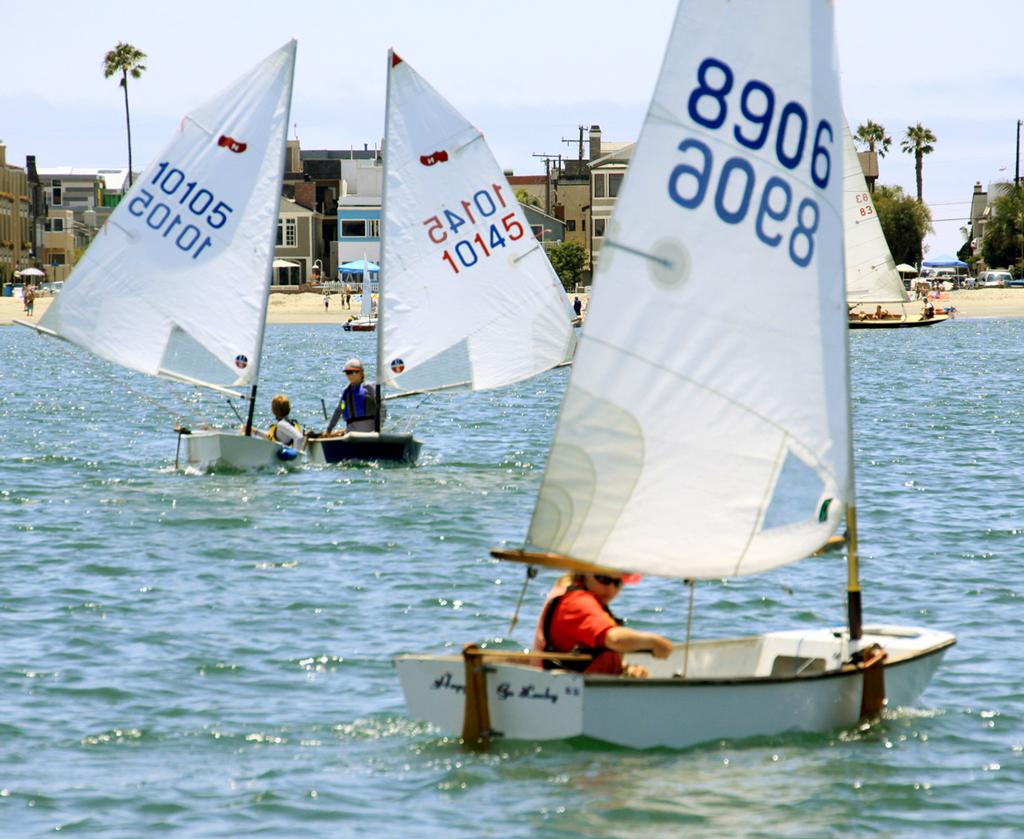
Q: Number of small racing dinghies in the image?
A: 3